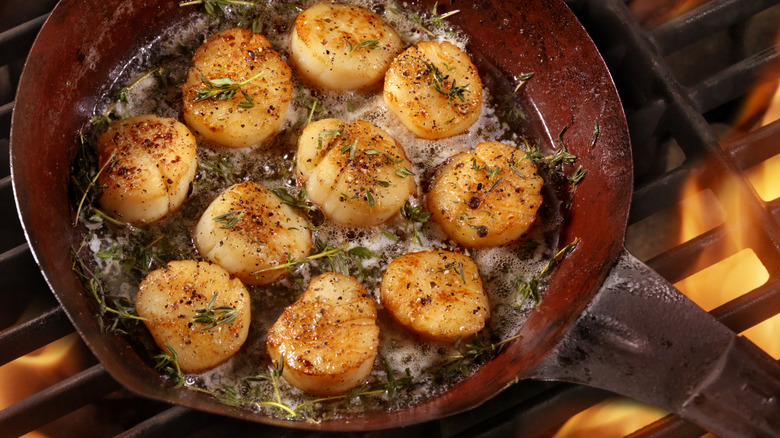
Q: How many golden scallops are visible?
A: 10